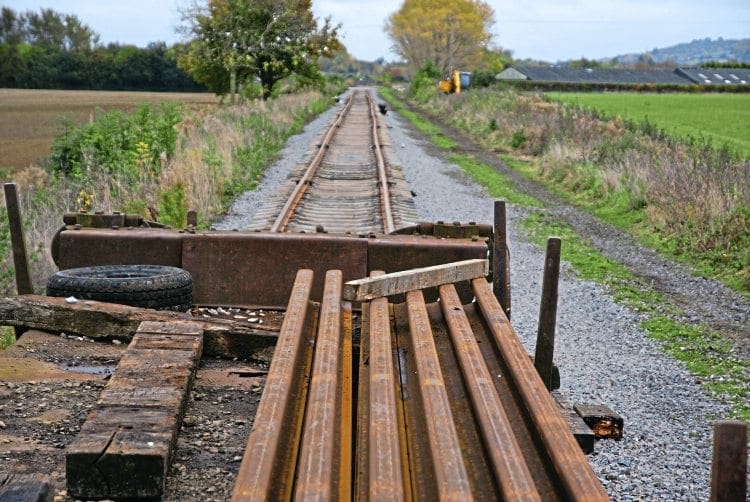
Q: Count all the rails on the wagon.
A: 6